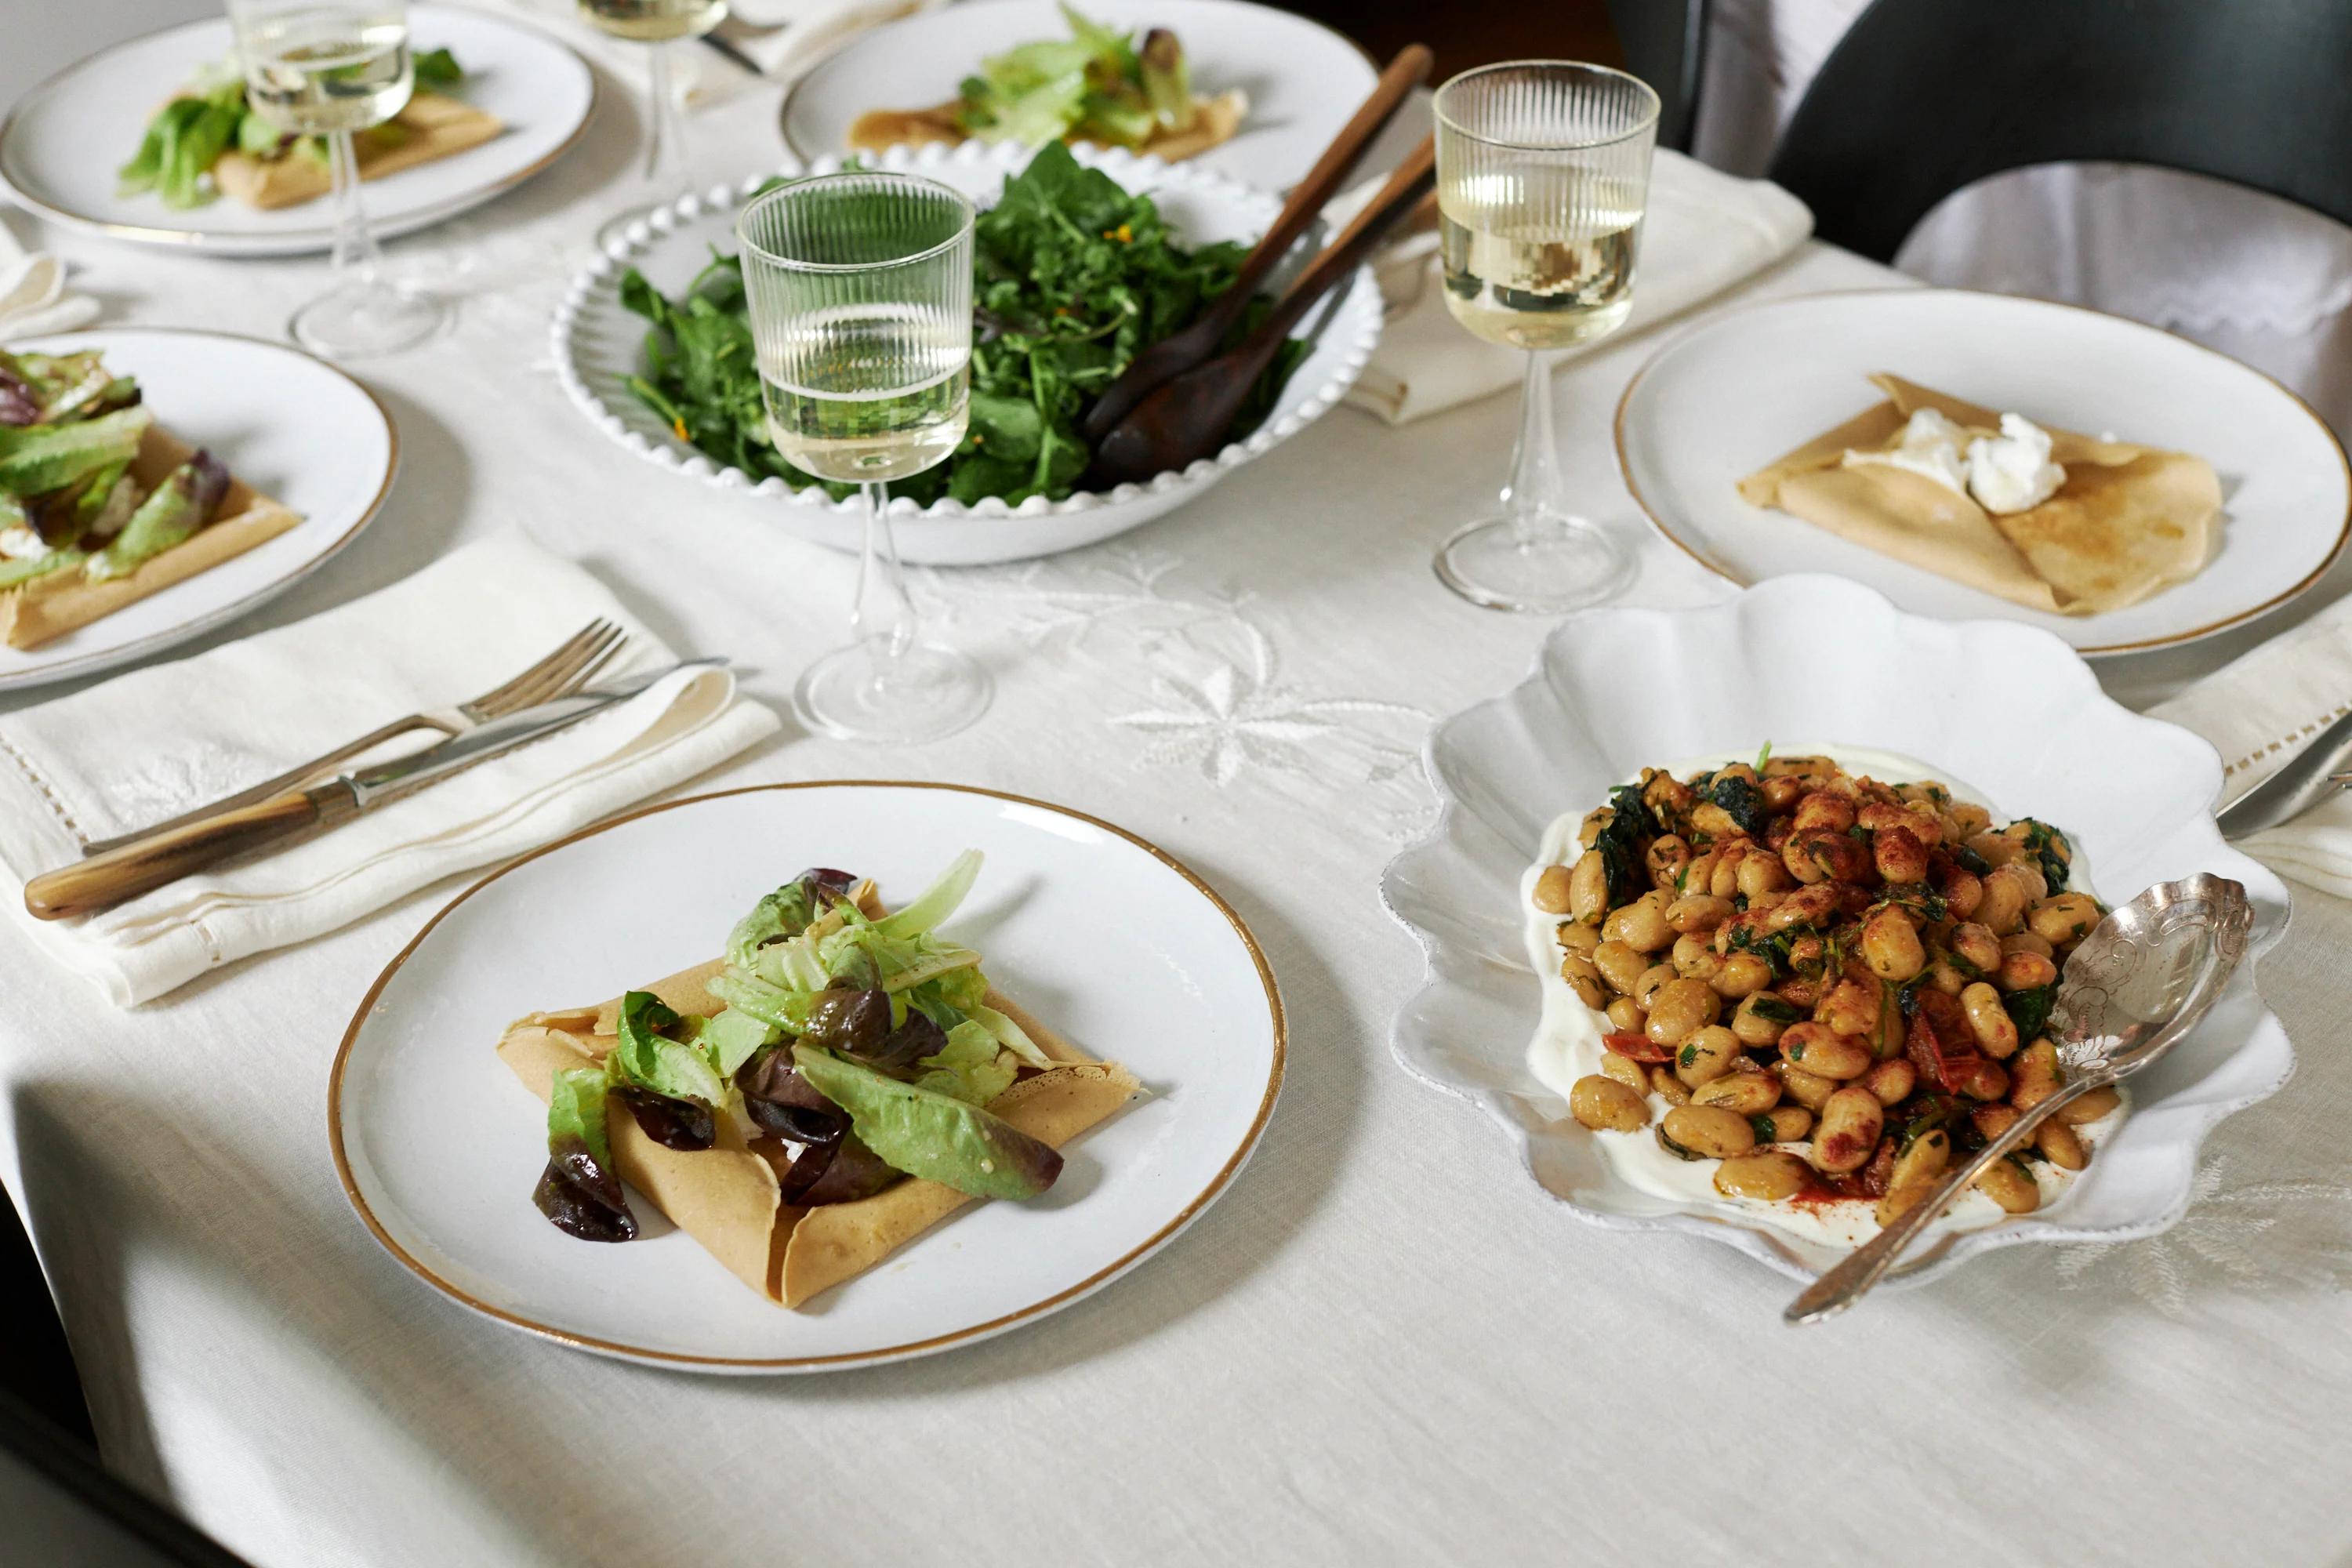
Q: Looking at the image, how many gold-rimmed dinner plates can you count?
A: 5